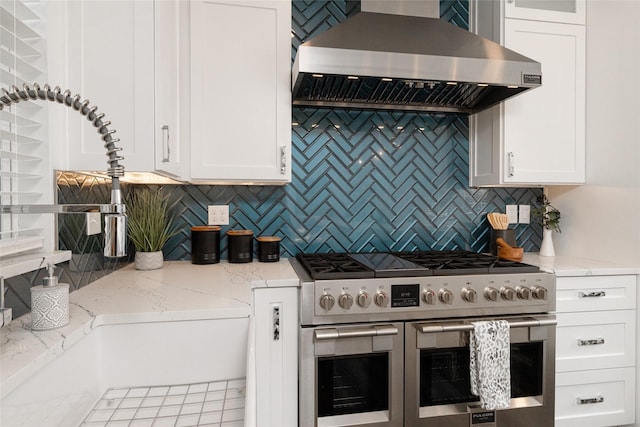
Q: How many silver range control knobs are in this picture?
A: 11